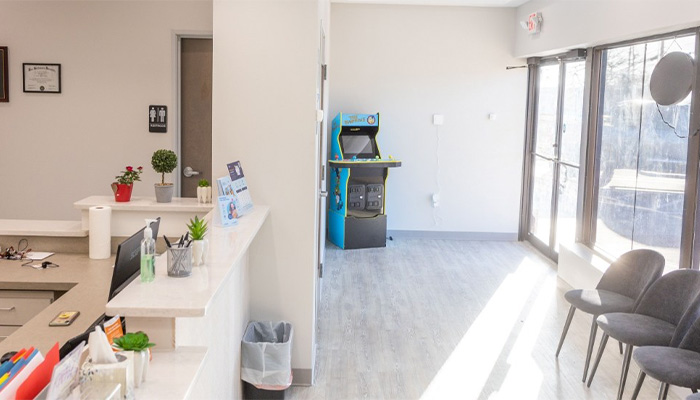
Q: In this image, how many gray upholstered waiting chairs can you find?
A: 3